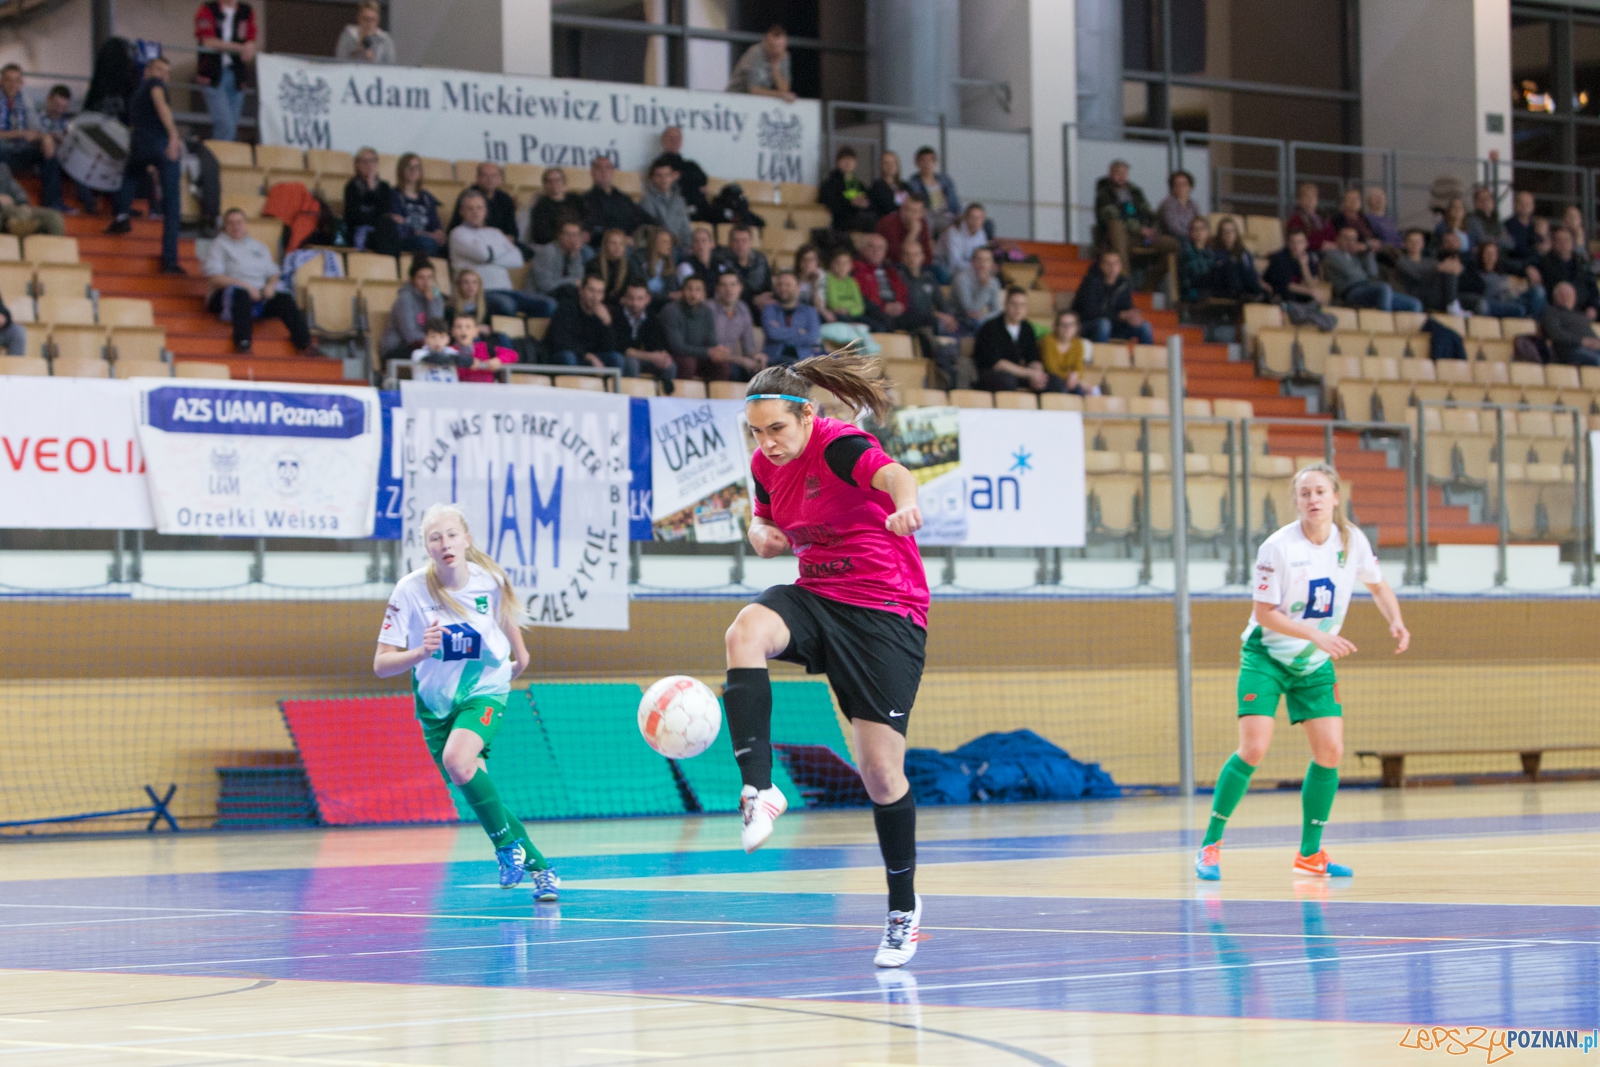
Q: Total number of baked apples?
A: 0